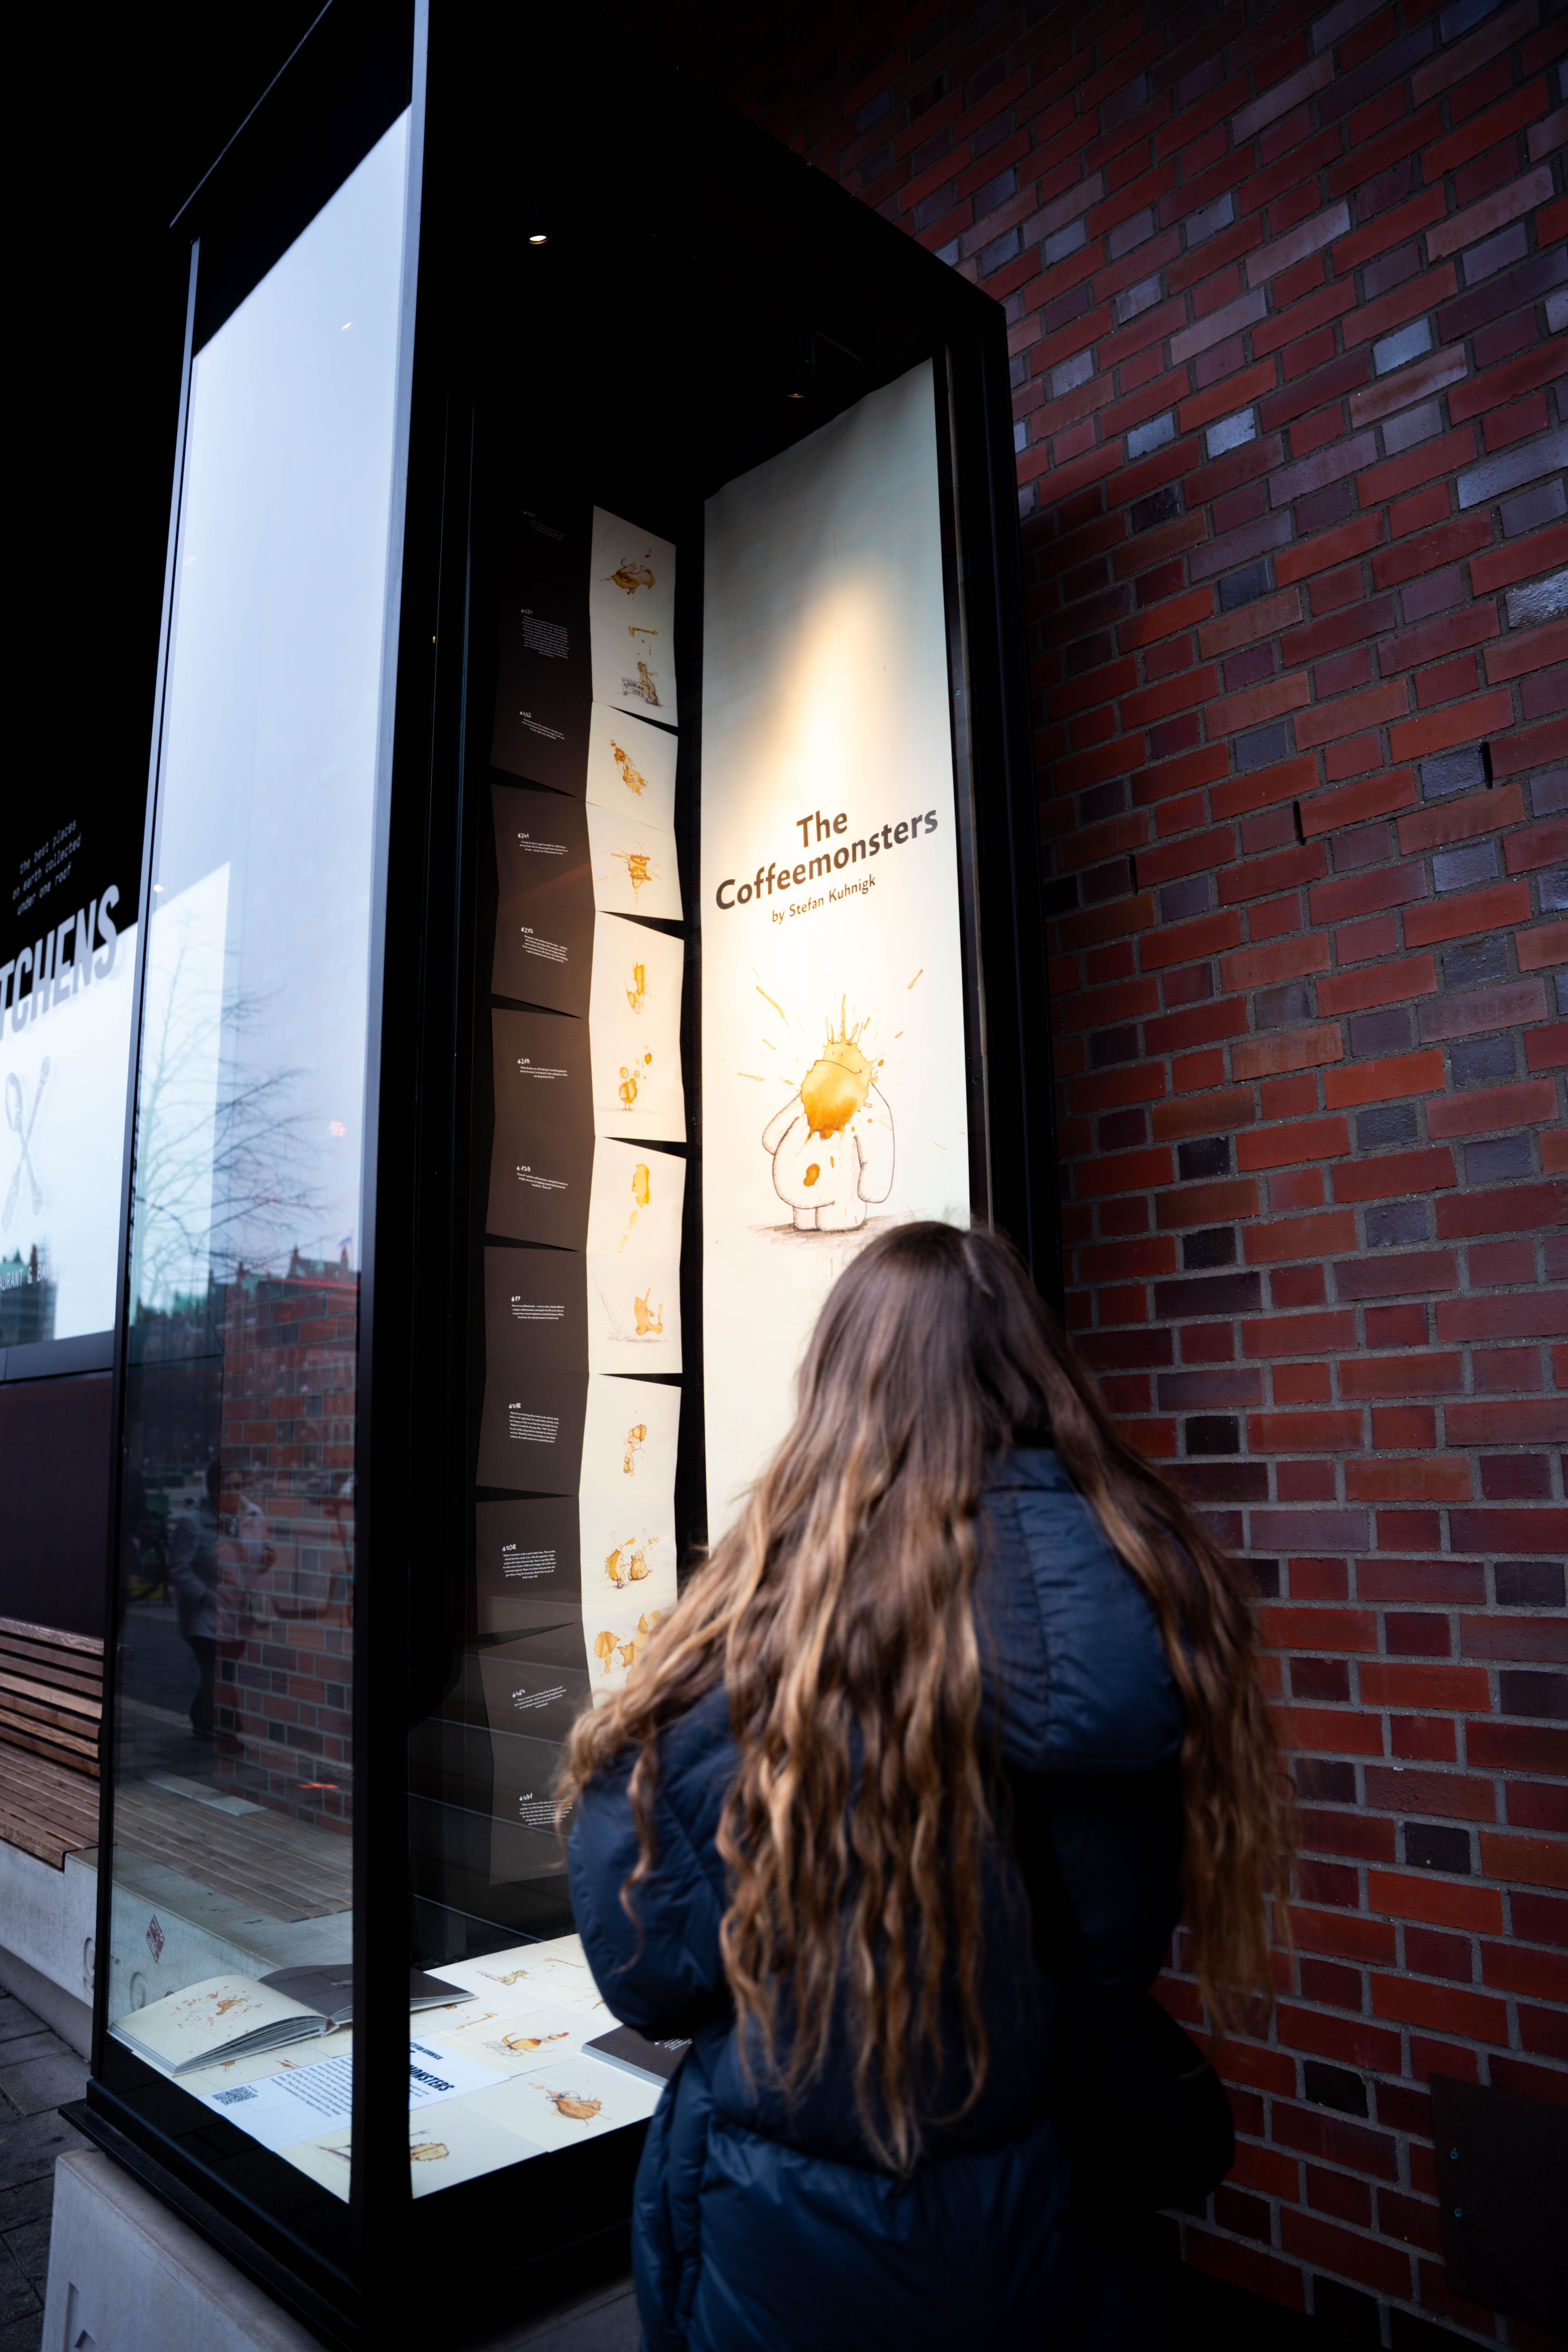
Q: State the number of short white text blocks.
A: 12